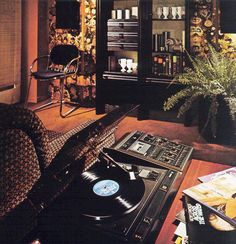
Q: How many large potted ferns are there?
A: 1